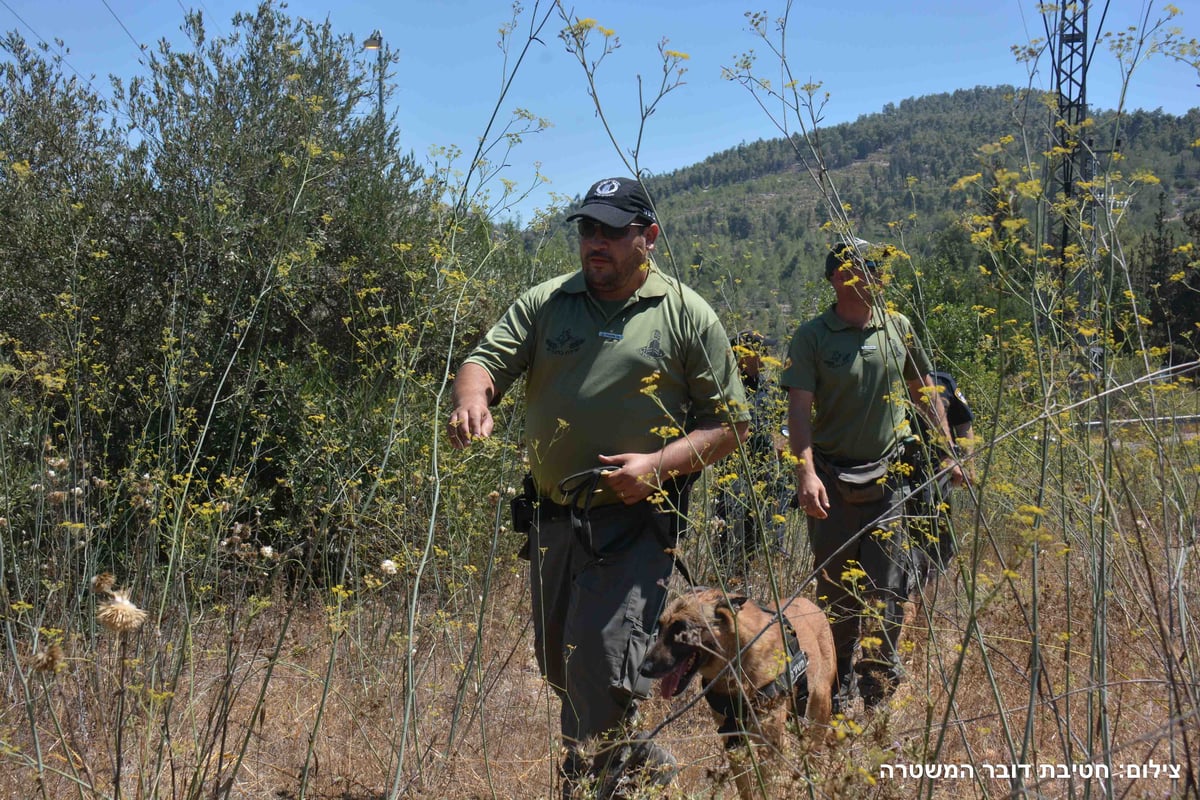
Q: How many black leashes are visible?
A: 1